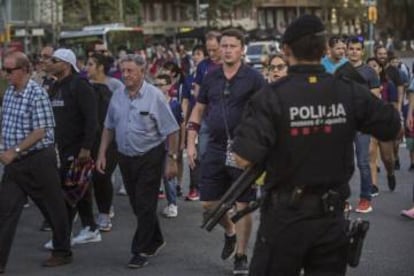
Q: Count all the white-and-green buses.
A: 1